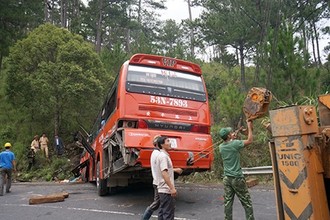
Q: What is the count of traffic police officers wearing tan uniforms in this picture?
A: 2